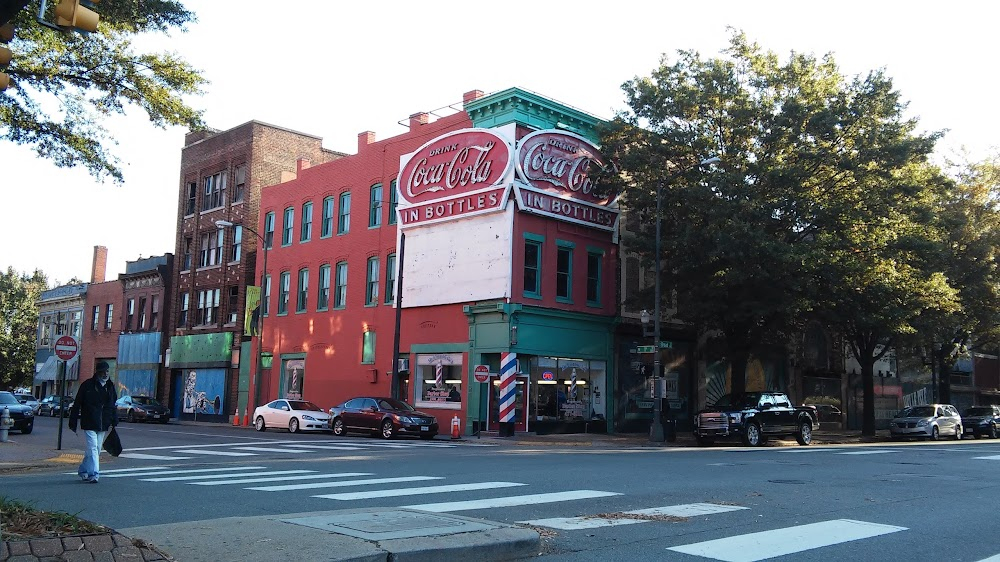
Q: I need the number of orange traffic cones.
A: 3